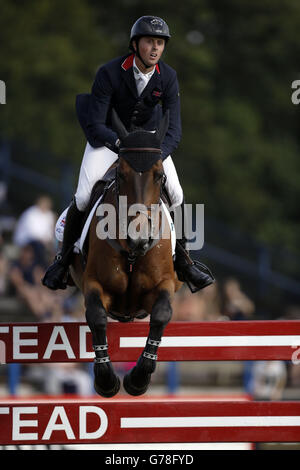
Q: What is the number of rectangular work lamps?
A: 0